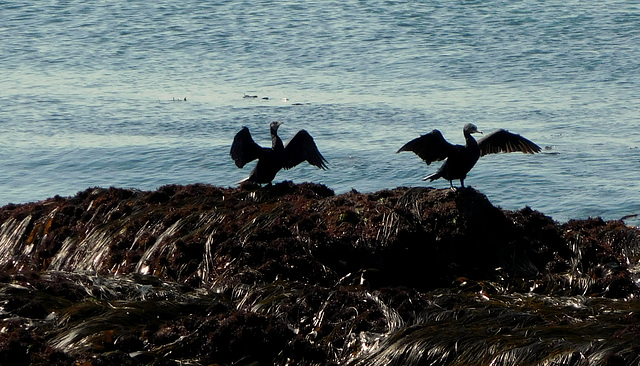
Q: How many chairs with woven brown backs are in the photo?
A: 0